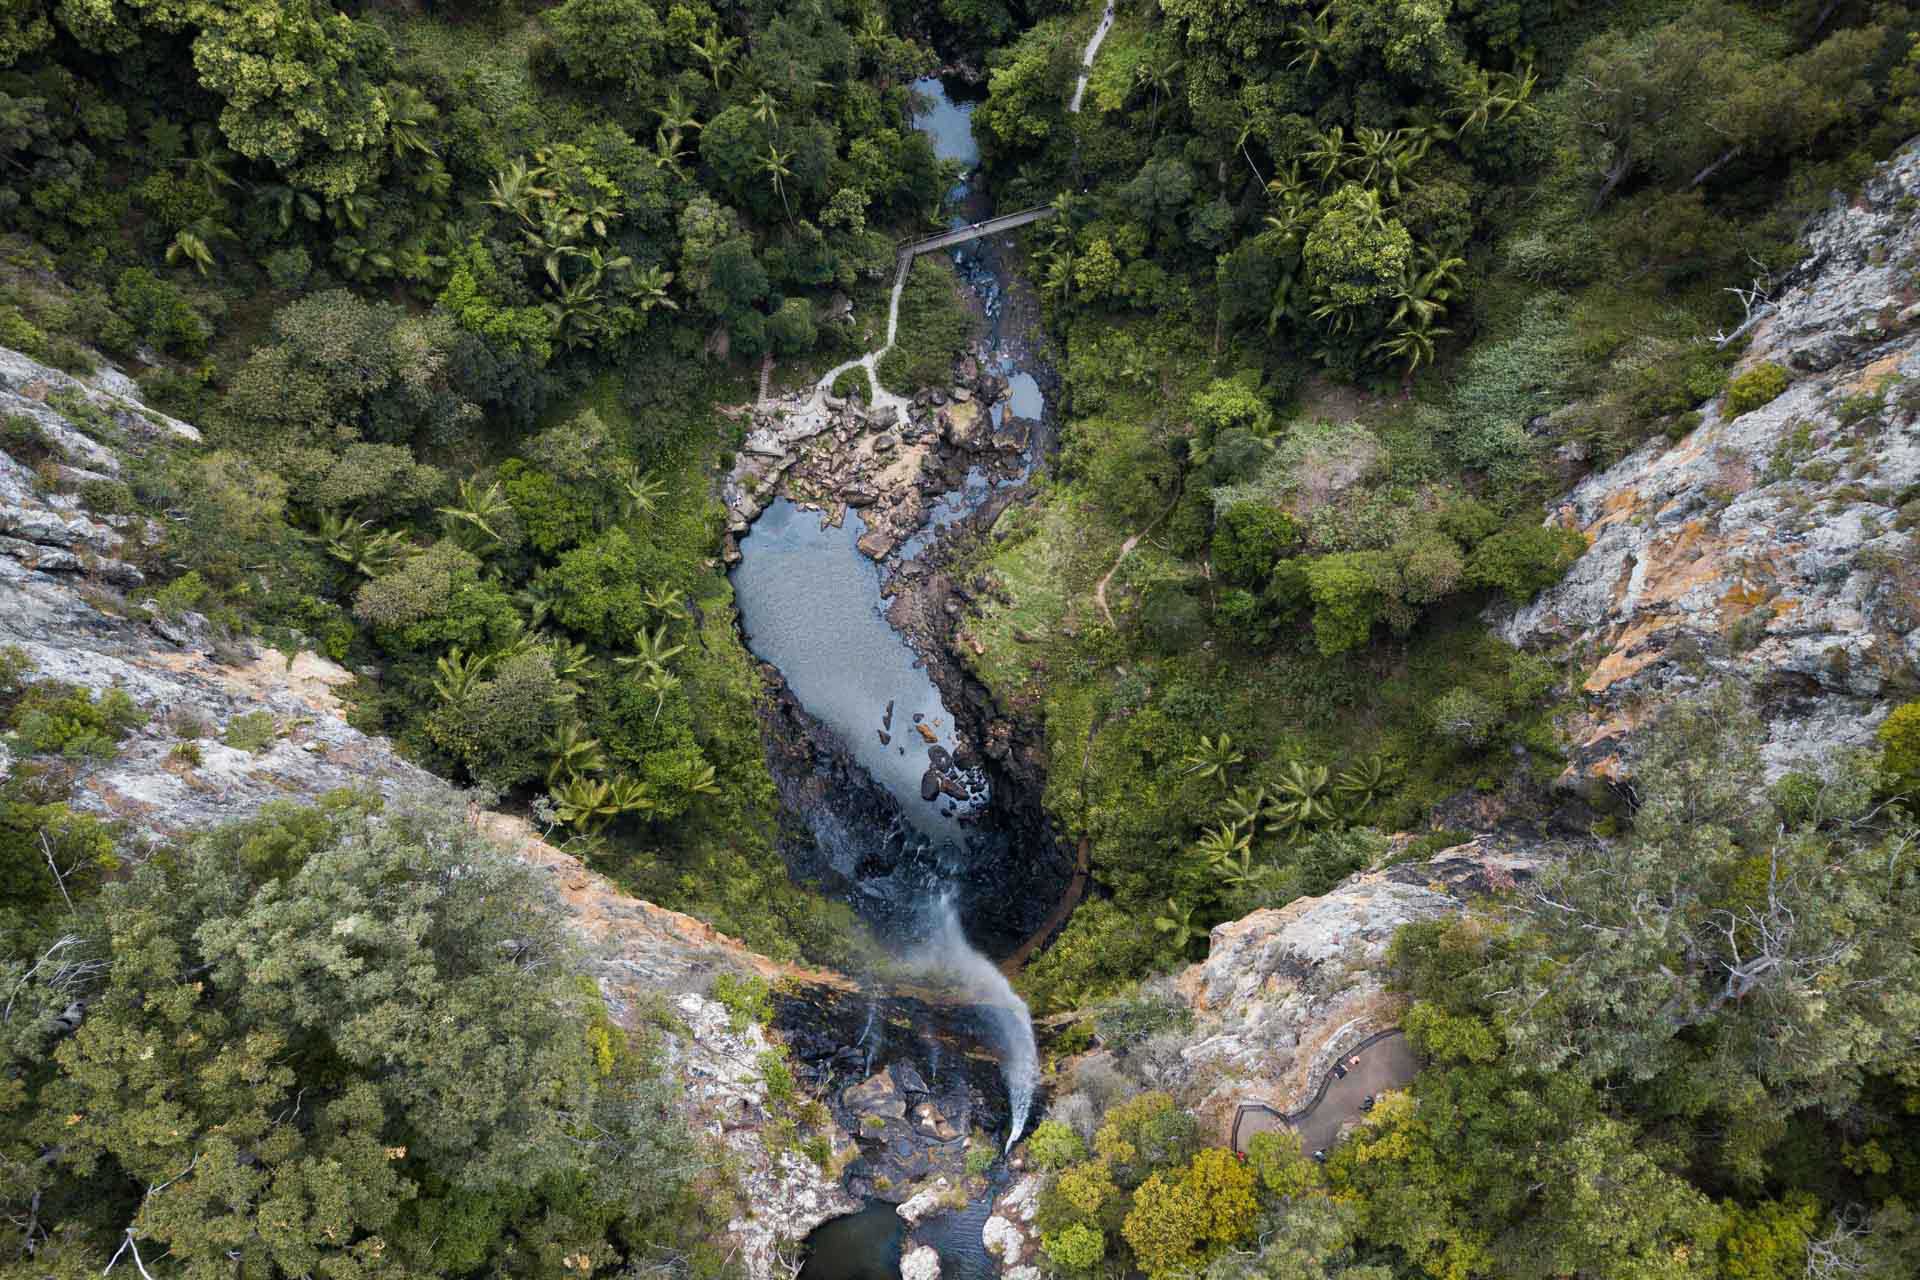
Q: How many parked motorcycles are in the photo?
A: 0